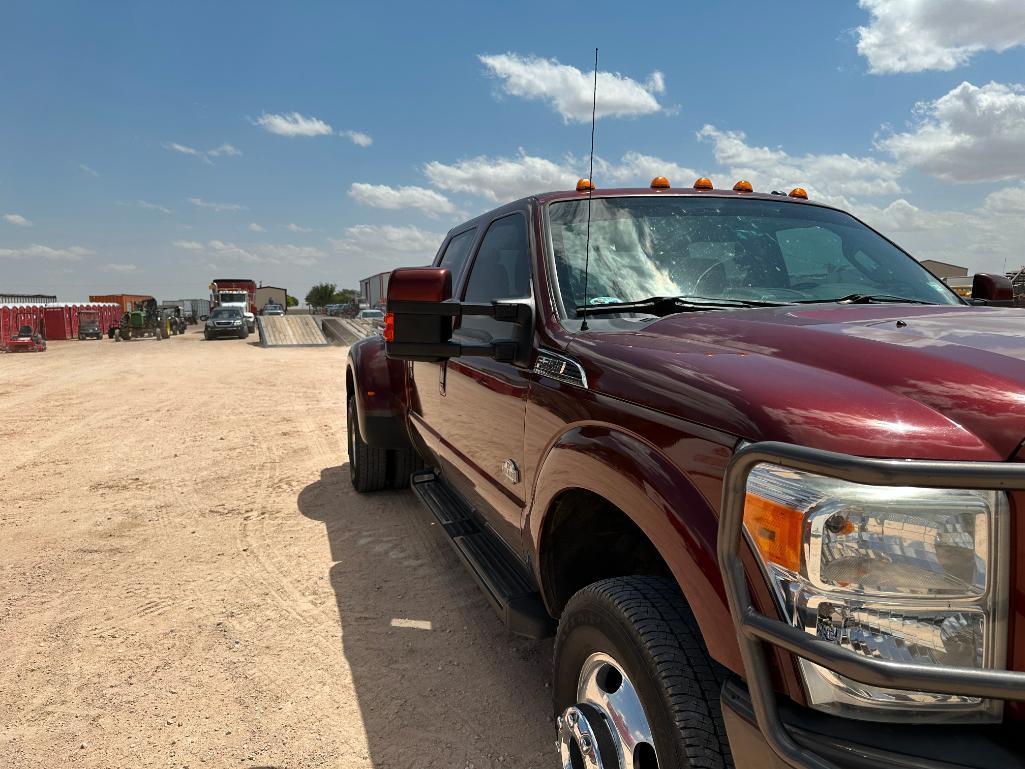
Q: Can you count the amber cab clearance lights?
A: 5